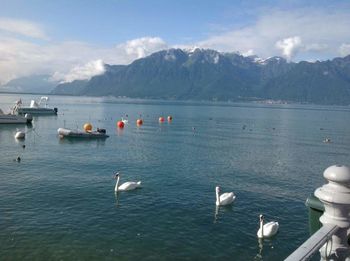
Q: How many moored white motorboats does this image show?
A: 2